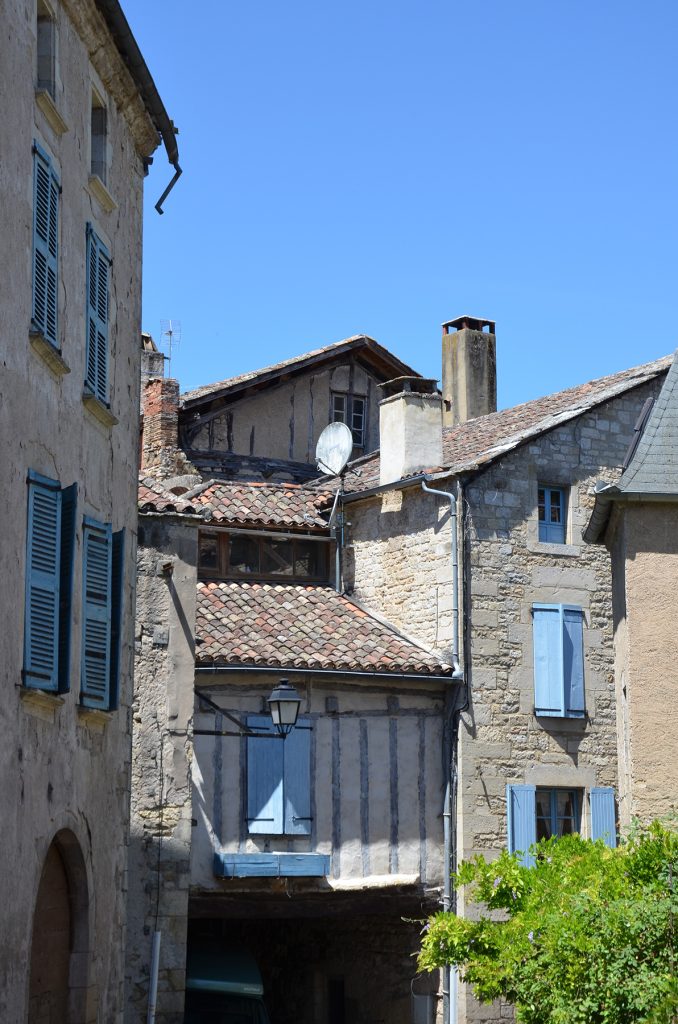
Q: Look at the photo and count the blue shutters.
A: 14